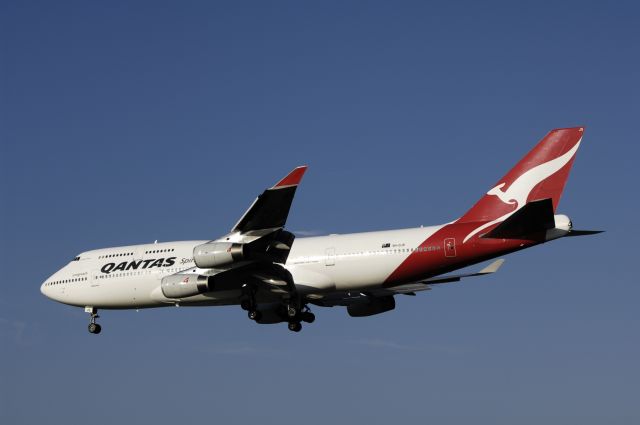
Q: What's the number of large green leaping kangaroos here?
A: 0